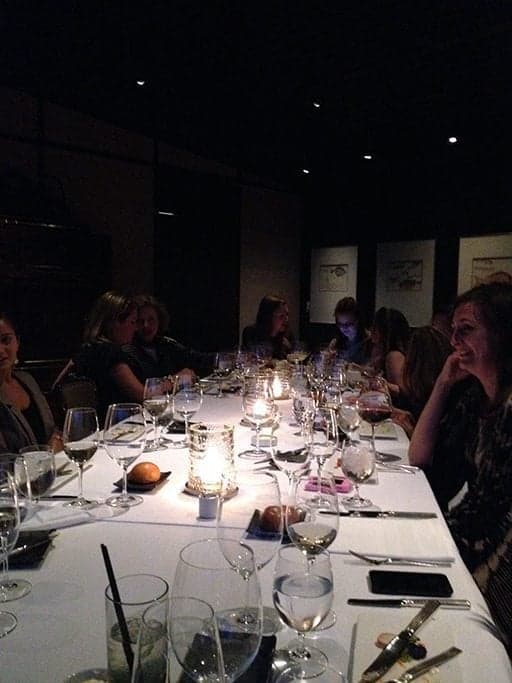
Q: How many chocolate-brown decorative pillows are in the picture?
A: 0